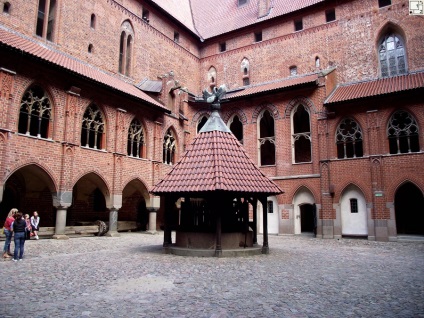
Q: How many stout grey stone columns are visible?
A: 3